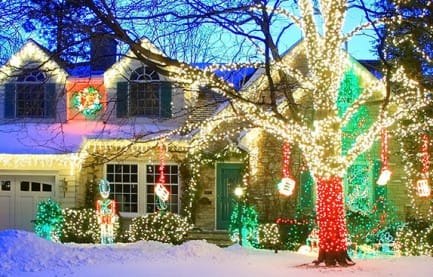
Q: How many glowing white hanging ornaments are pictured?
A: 4